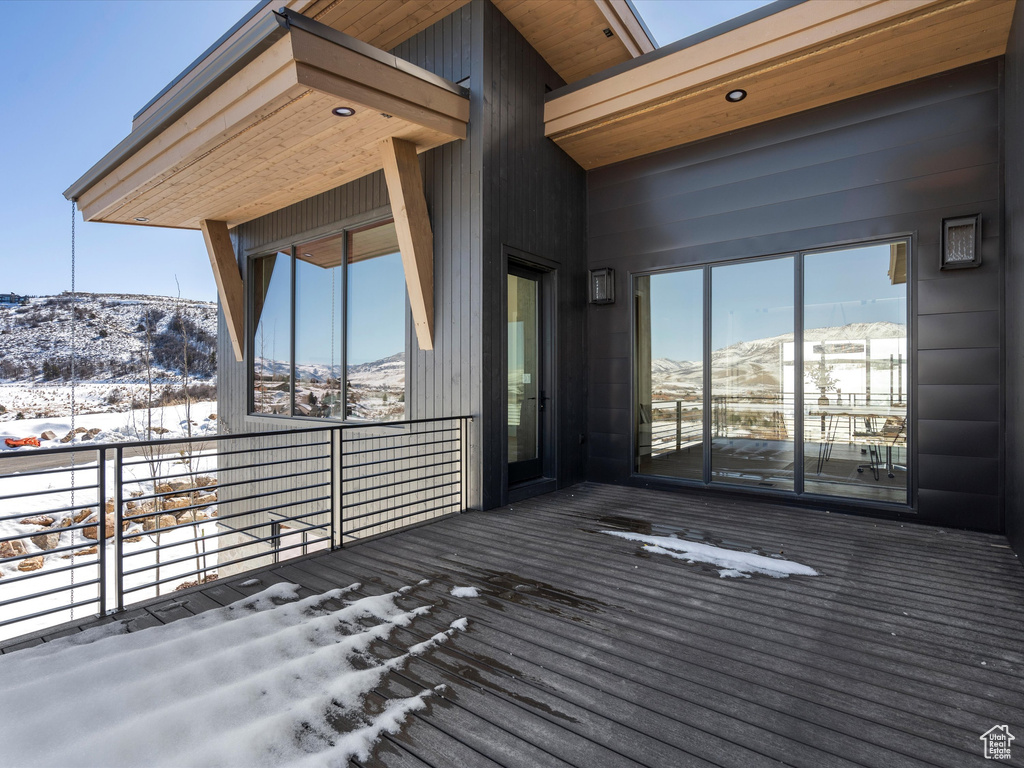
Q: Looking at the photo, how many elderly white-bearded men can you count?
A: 0